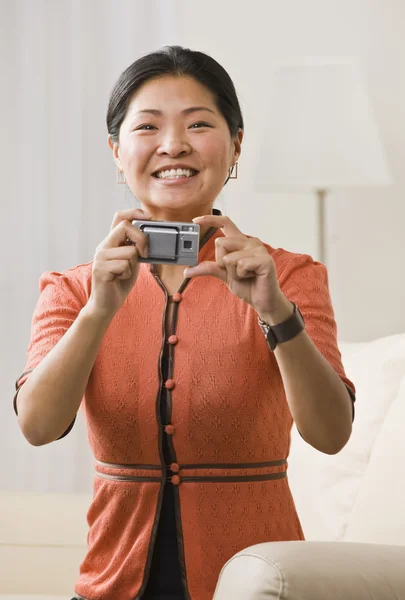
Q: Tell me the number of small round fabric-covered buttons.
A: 6